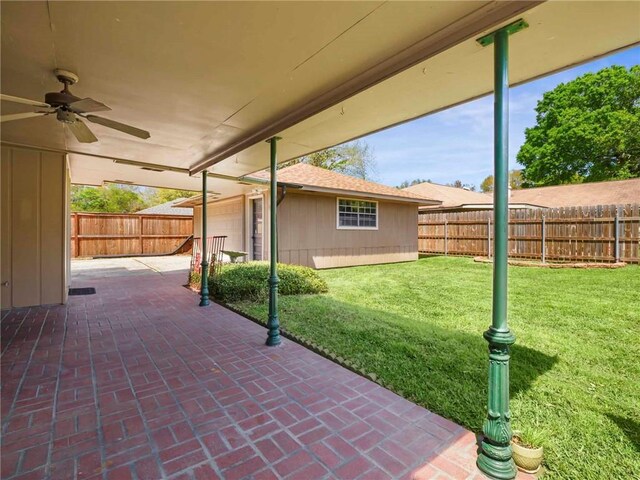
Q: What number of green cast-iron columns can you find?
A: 3